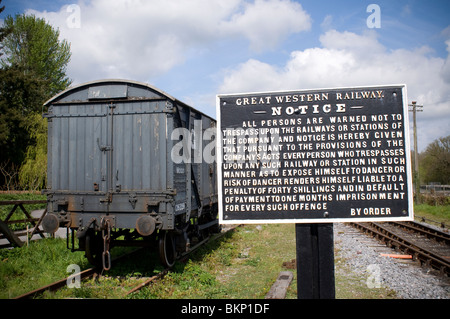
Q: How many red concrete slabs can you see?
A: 1